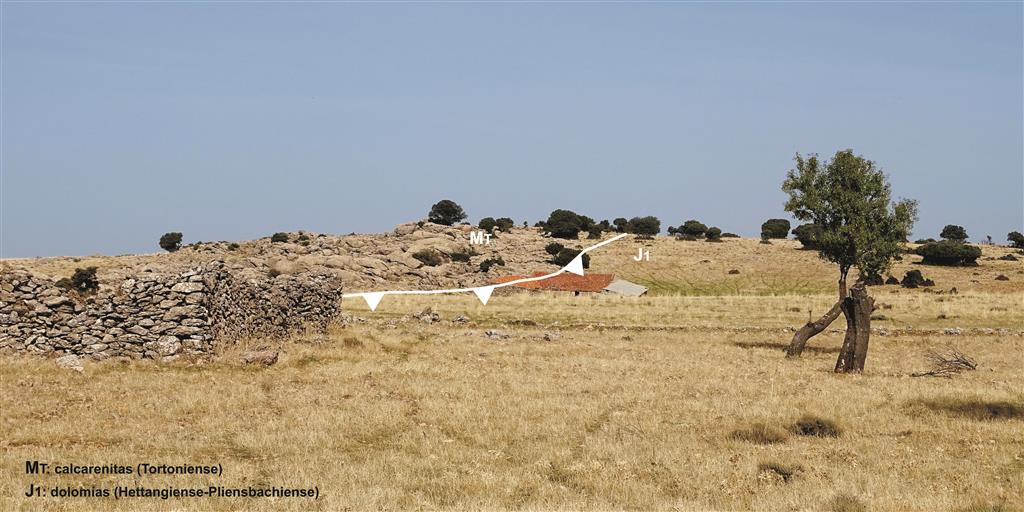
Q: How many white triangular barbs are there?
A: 3